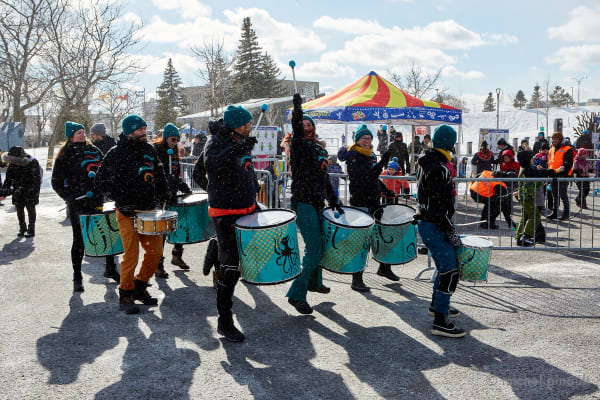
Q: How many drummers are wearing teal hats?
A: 7